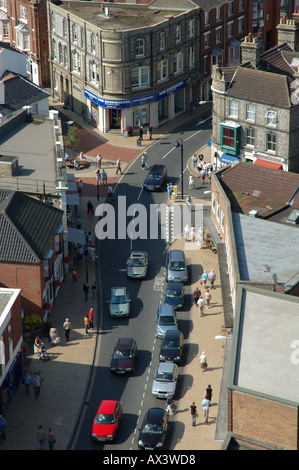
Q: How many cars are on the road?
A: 11